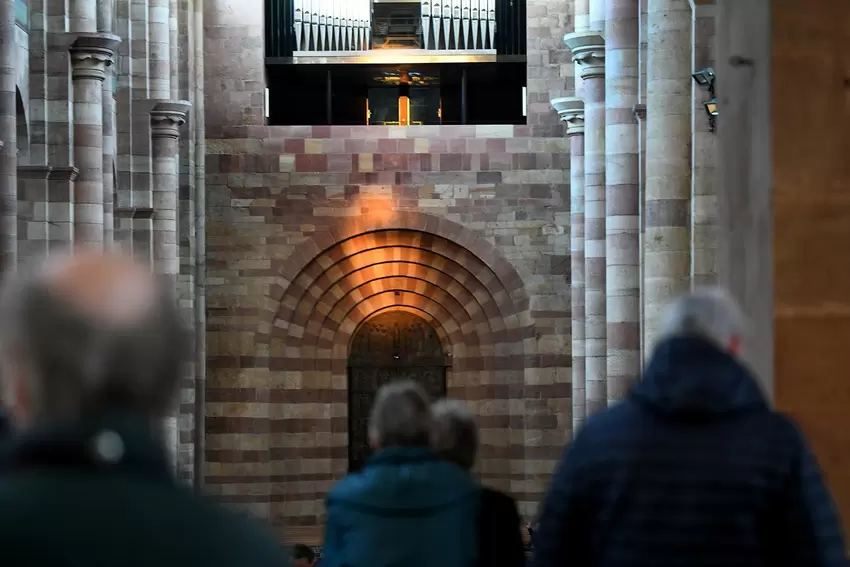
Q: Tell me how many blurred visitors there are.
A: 4